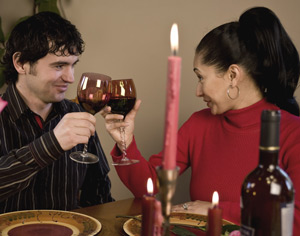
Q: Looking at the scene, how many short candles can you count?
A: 2